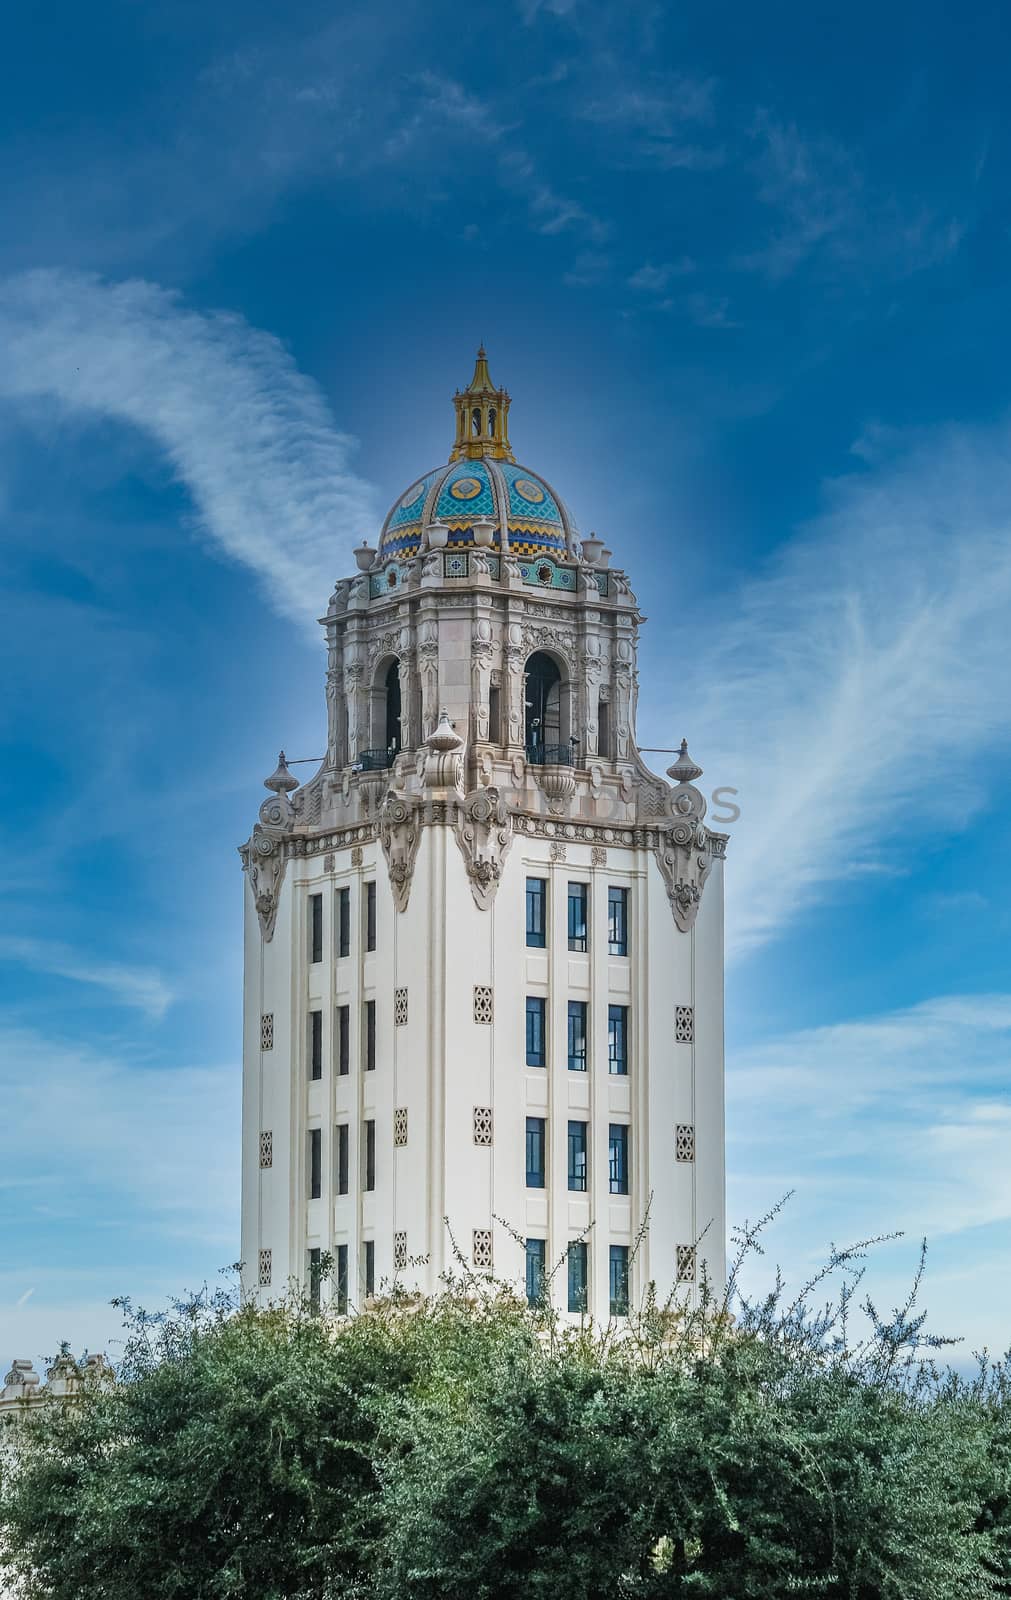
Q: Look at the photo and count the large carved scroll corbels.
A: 4